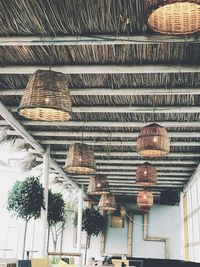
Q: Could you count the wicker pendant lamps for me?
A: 8